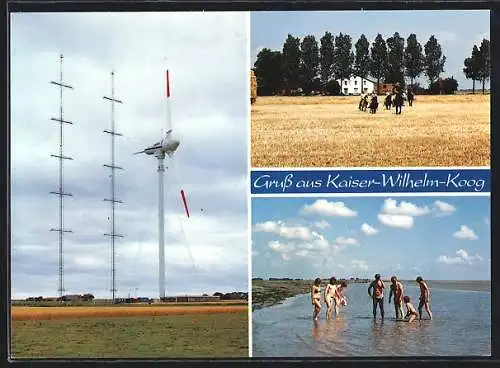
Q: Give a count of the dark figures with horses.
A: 5